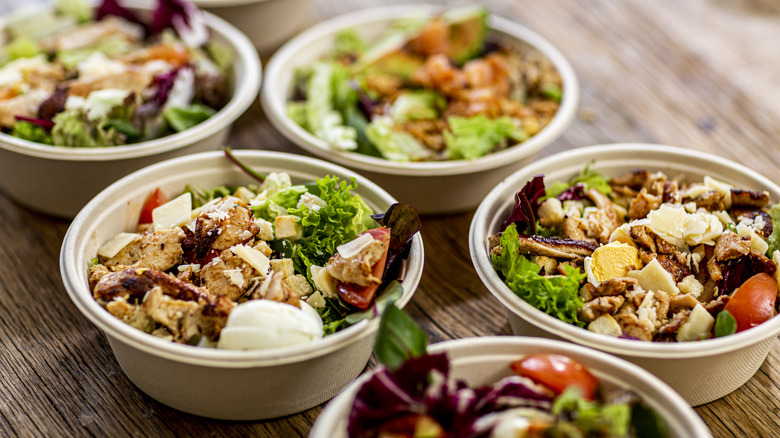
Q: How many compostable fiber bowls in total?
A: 6